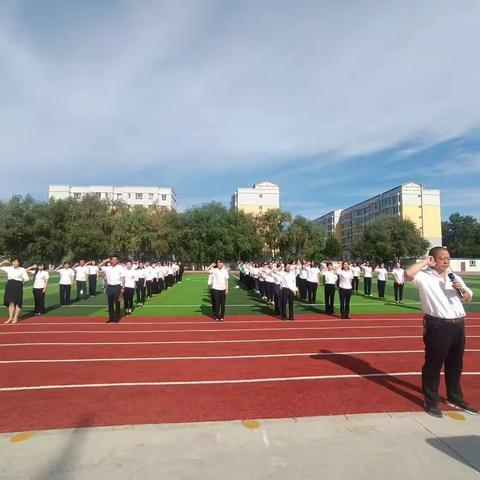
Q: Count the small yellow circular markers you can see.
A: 3